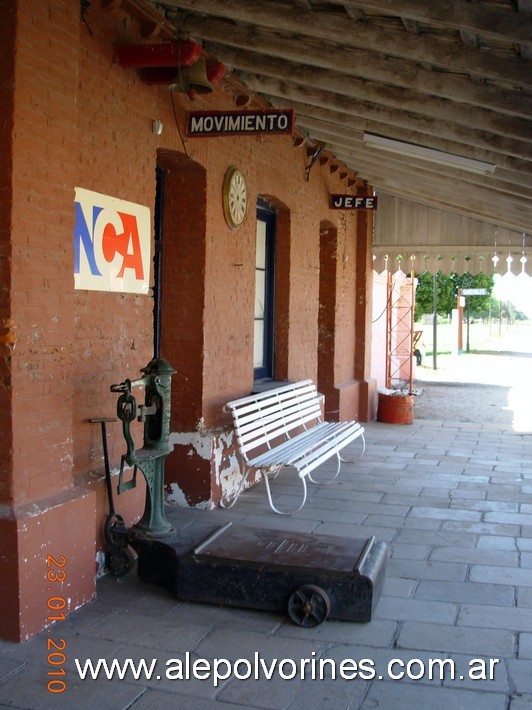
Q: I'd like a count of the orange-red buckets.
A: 1